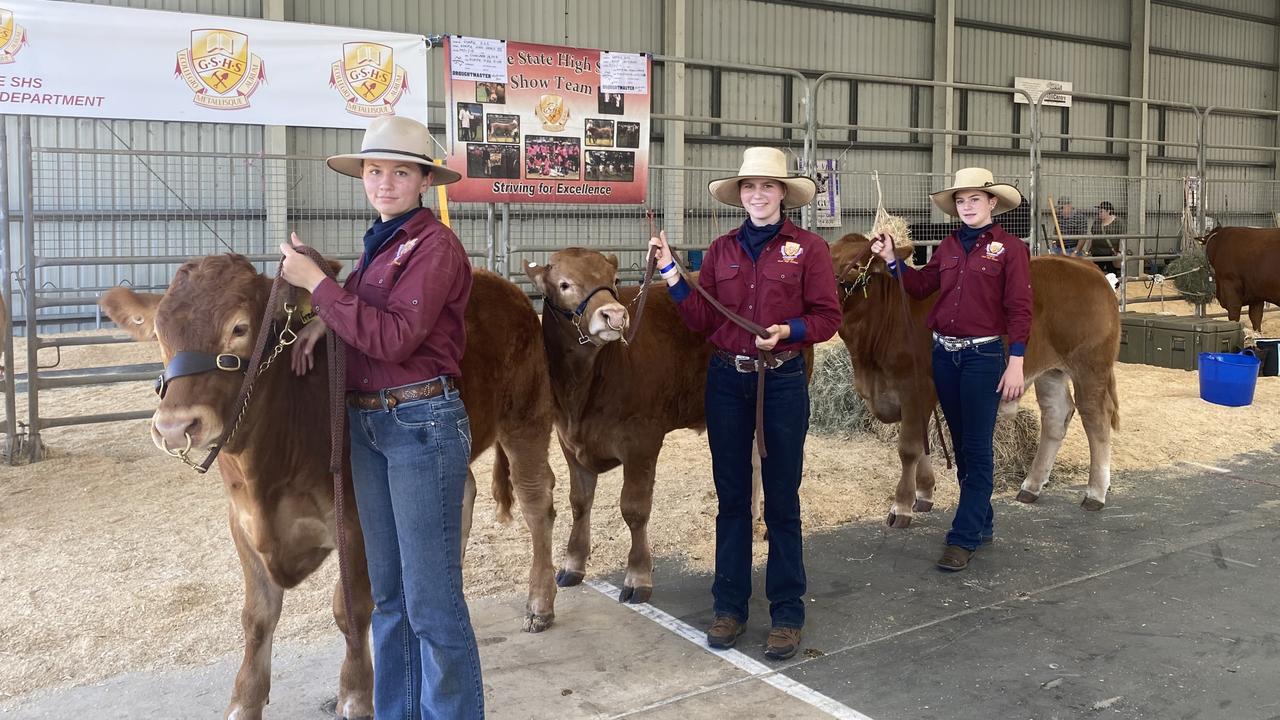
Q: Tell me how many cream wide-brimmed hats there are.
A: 3